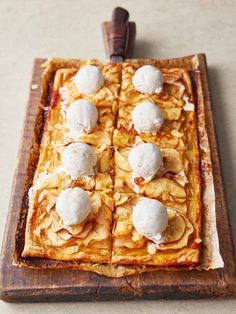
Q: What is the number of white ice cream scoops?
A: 8